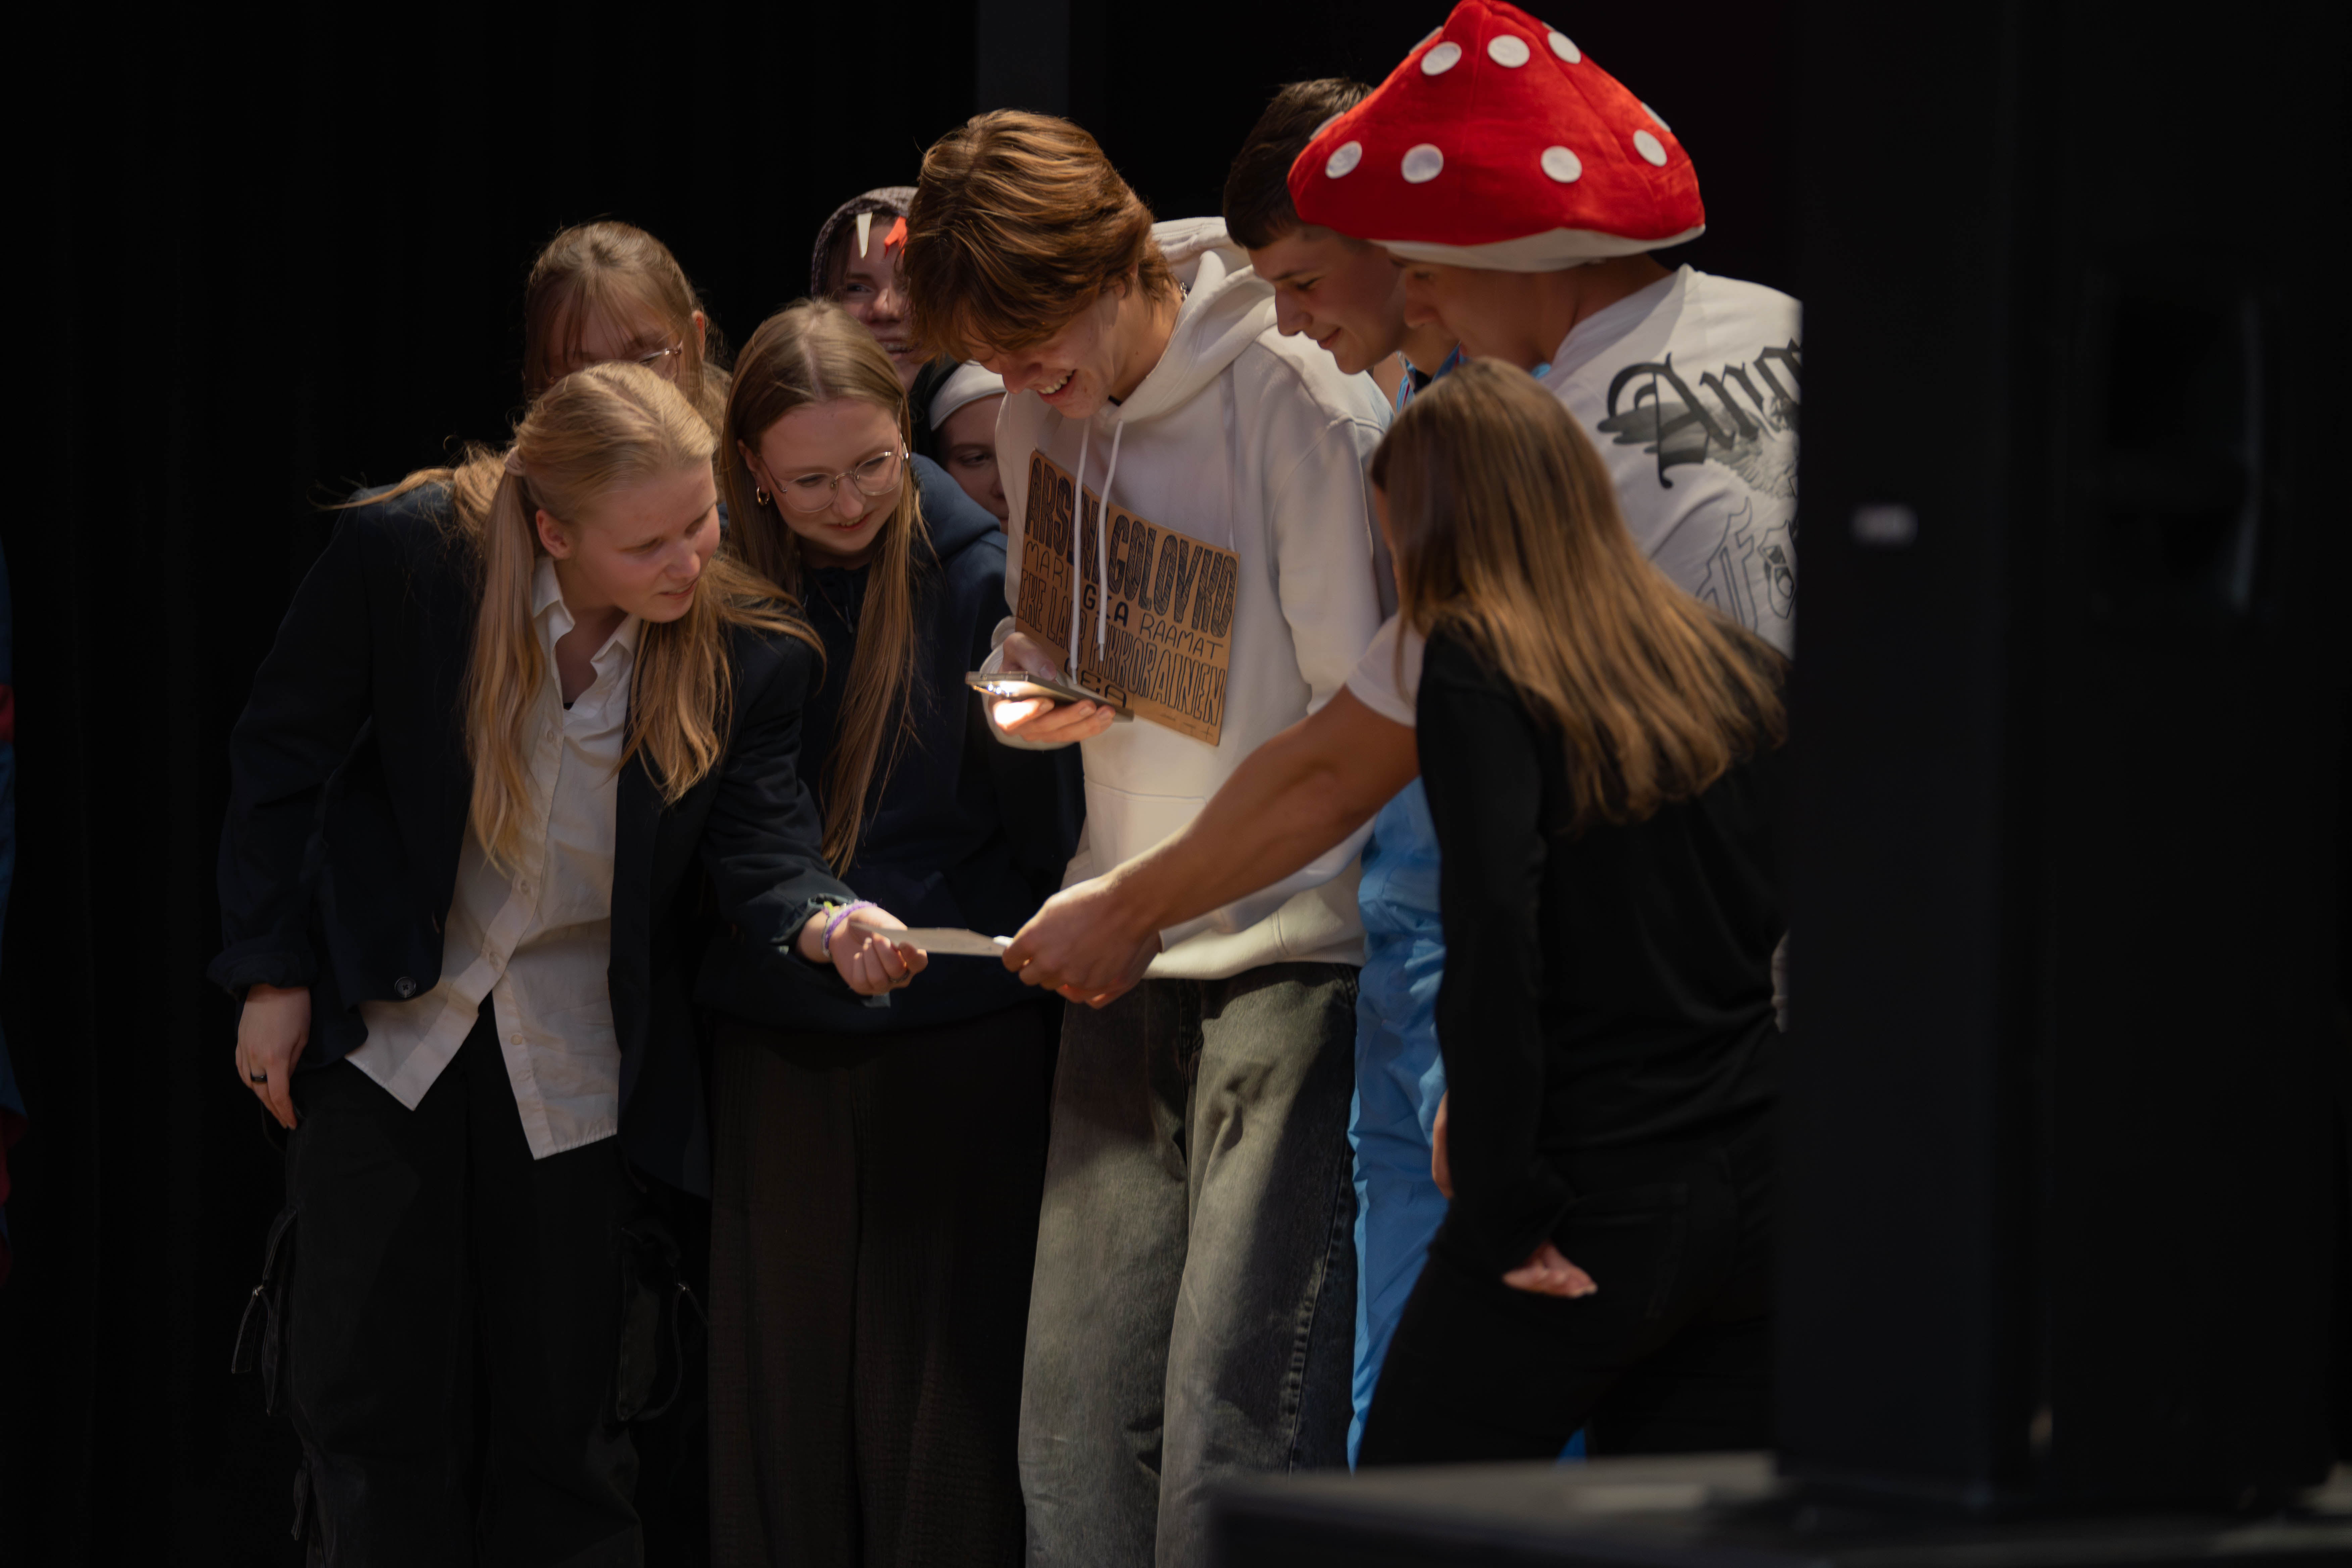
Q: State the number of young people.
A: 9